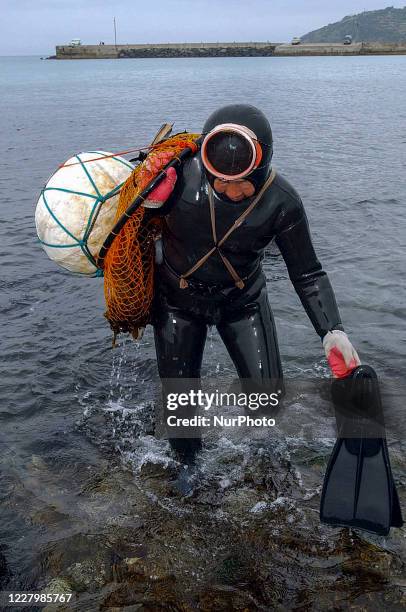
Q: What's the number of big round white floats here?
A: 1